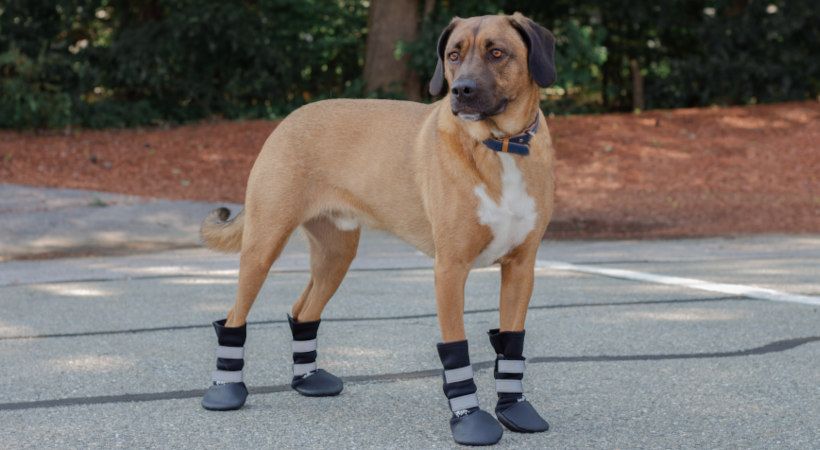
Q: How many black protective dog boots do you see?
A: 4